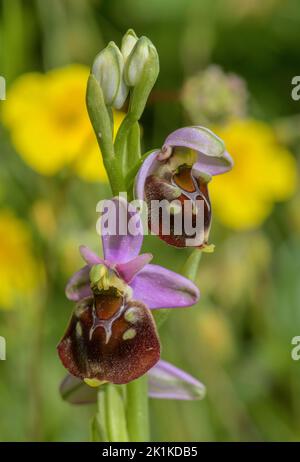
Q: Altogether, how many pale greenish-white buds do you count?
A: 3